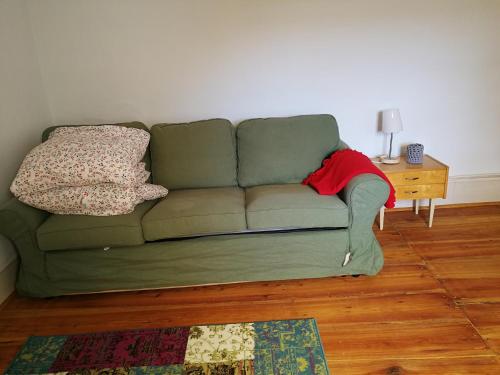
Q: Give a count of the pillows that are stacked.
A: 2